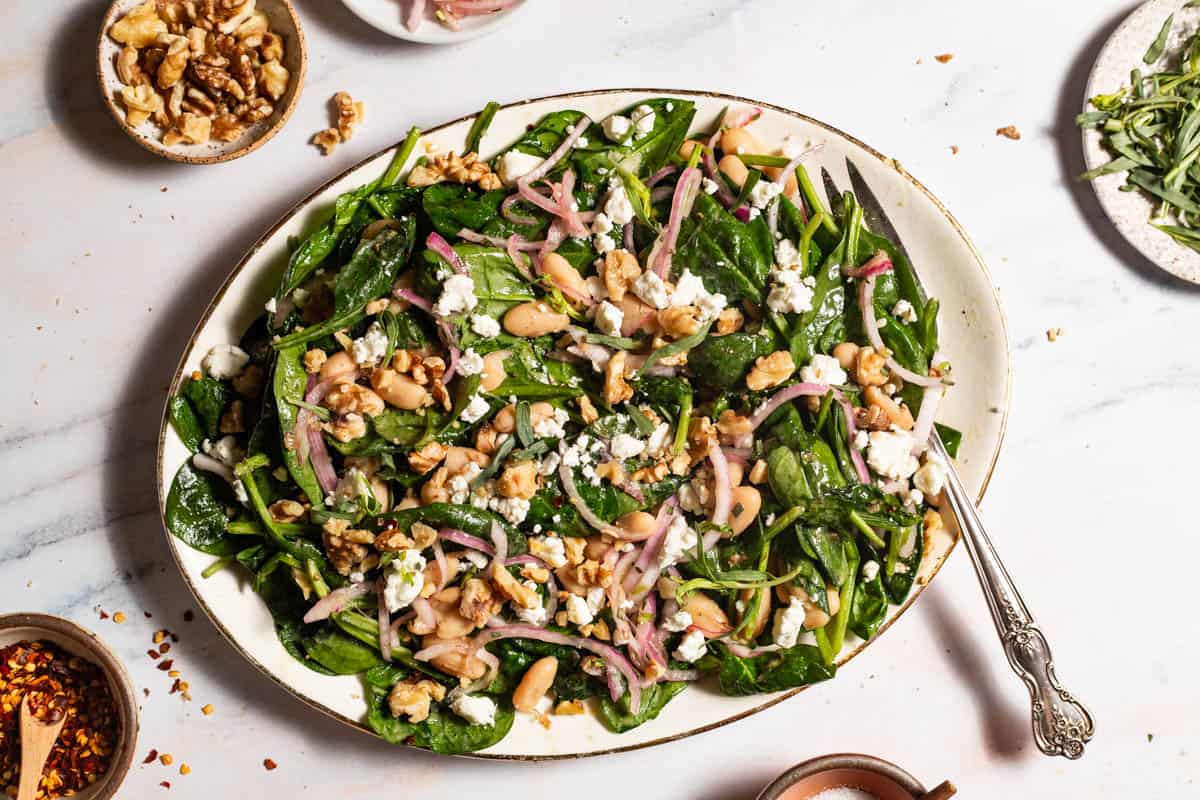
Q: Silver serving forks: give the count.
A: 1